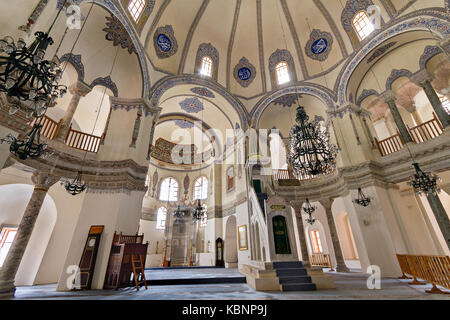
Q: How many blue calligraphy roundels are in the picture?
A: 3